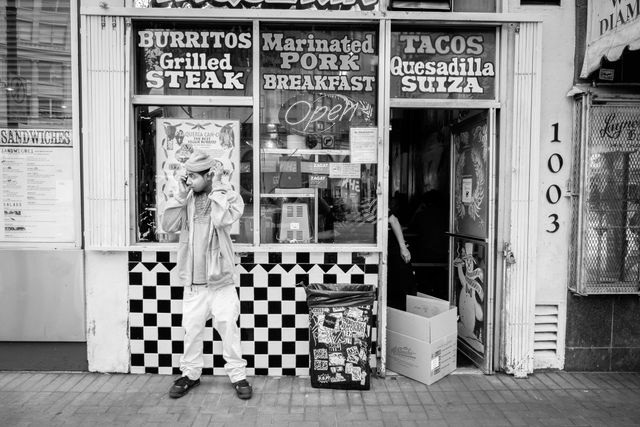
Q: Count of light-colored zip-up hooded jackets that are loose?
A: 1